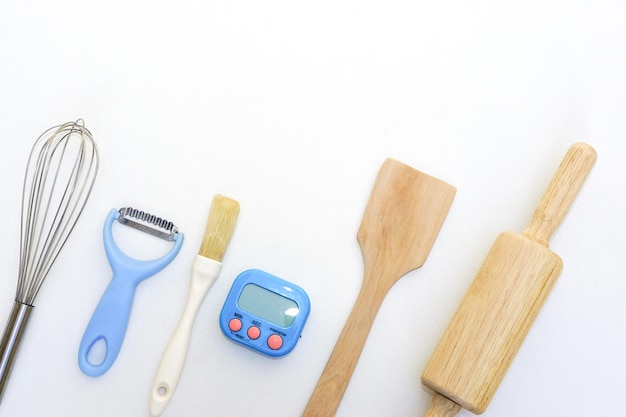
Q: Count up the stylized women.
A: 0